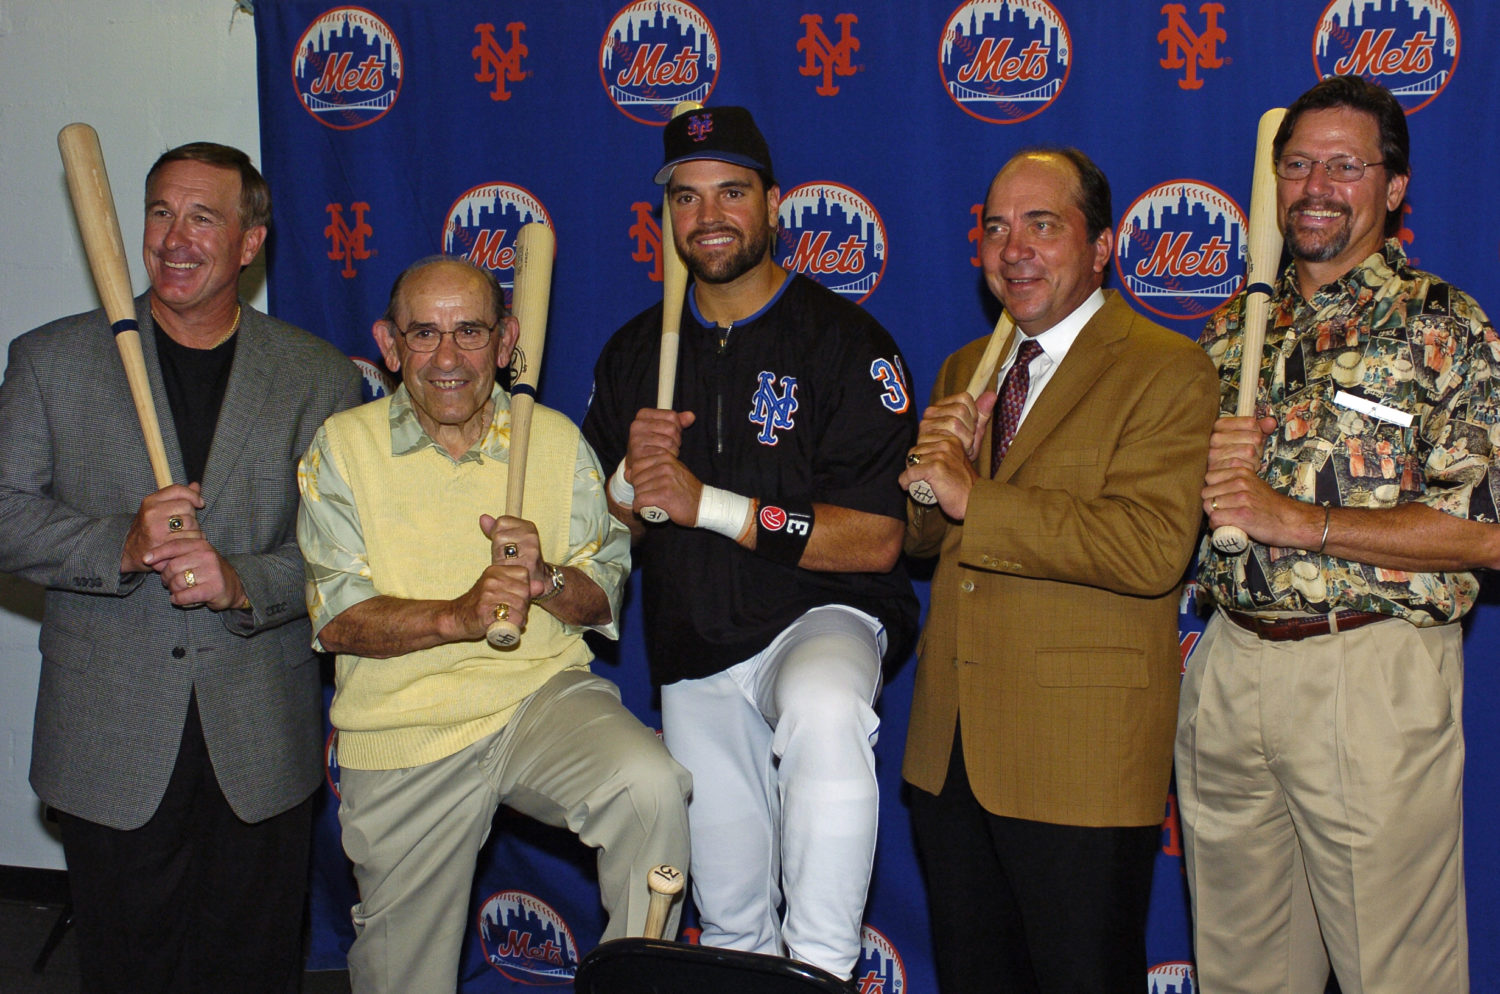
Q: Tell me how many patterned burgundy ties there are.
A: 1